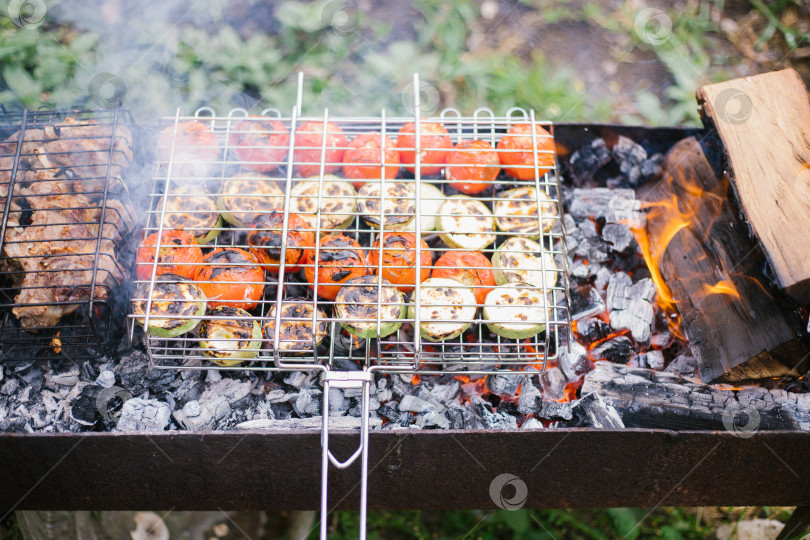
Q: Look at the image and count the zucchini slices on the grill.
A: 14